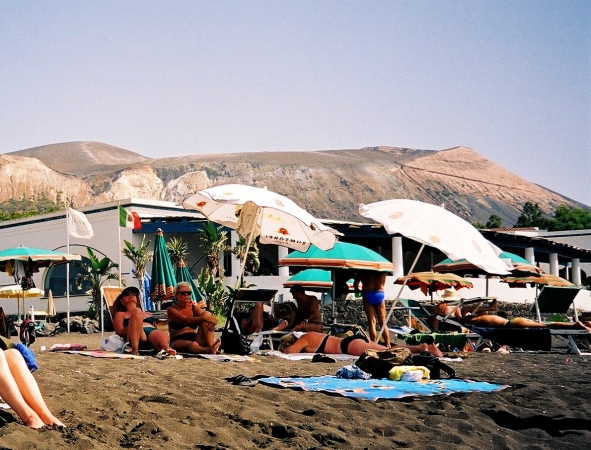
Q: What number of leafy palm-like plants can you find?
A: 5